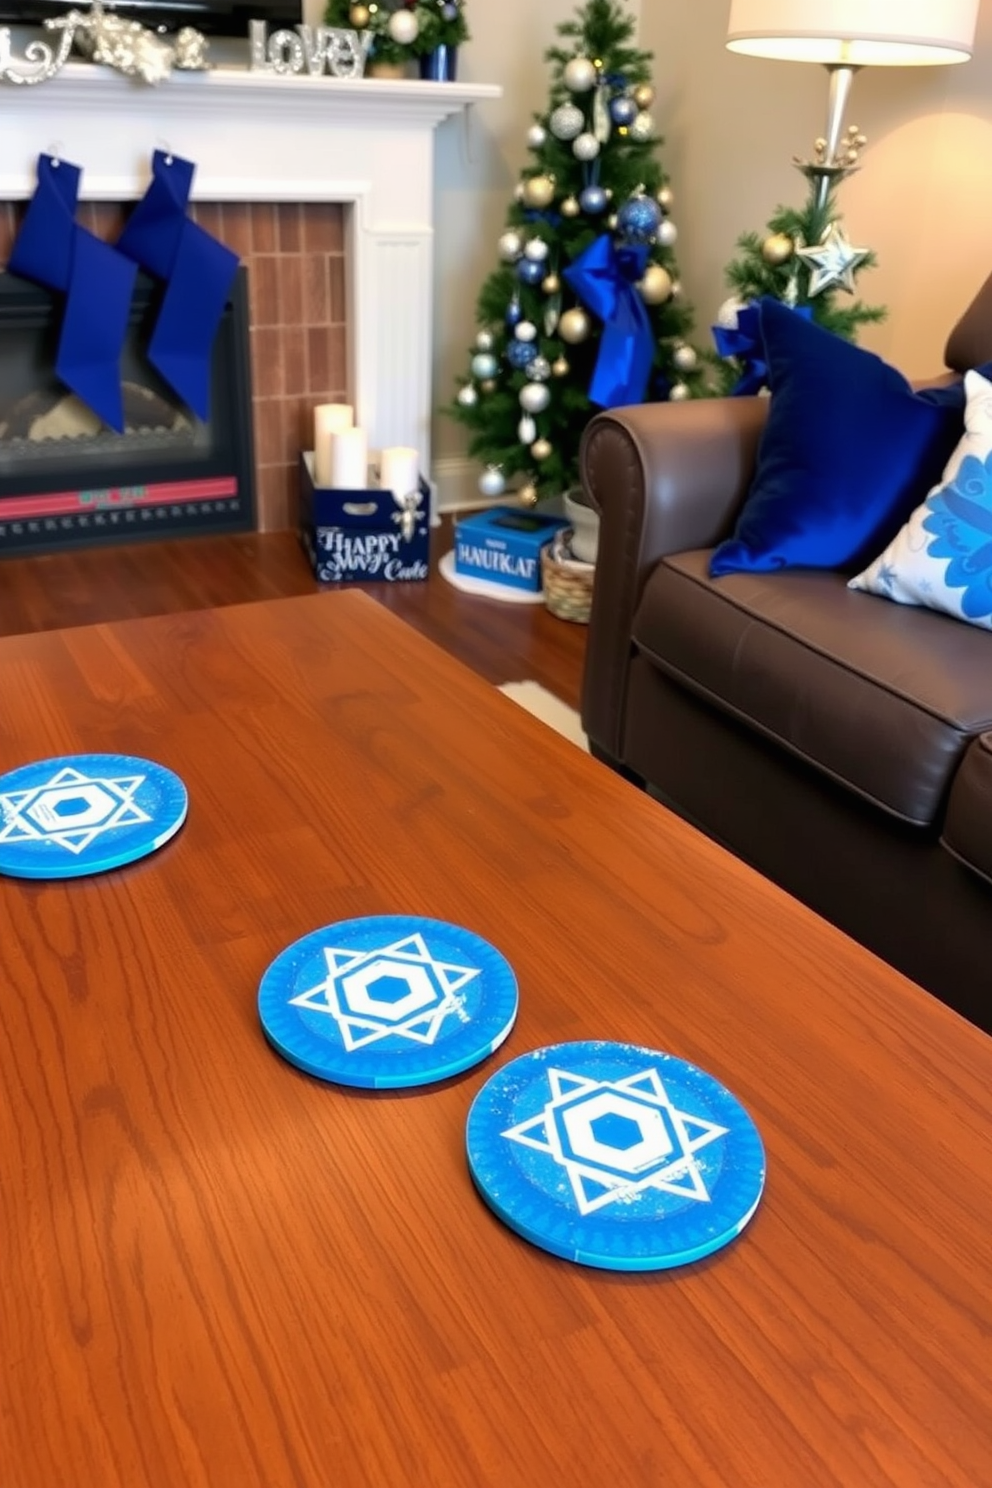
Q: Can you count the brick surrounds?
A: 1